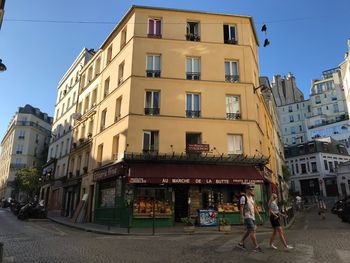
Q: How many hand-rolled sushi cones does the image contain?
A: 0